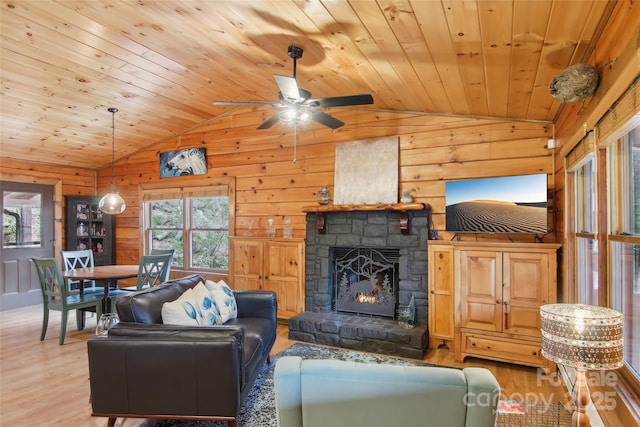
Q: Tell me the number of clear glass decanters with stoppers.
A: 3